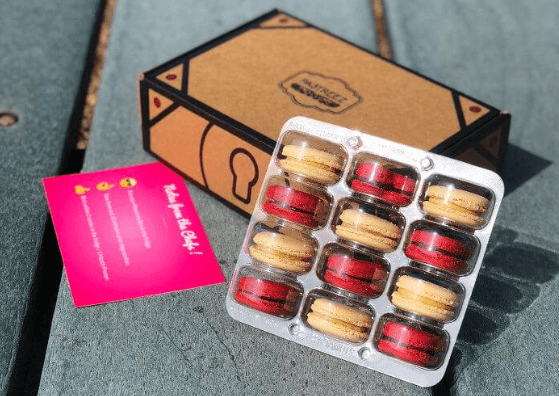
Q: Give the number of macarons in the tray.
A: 12